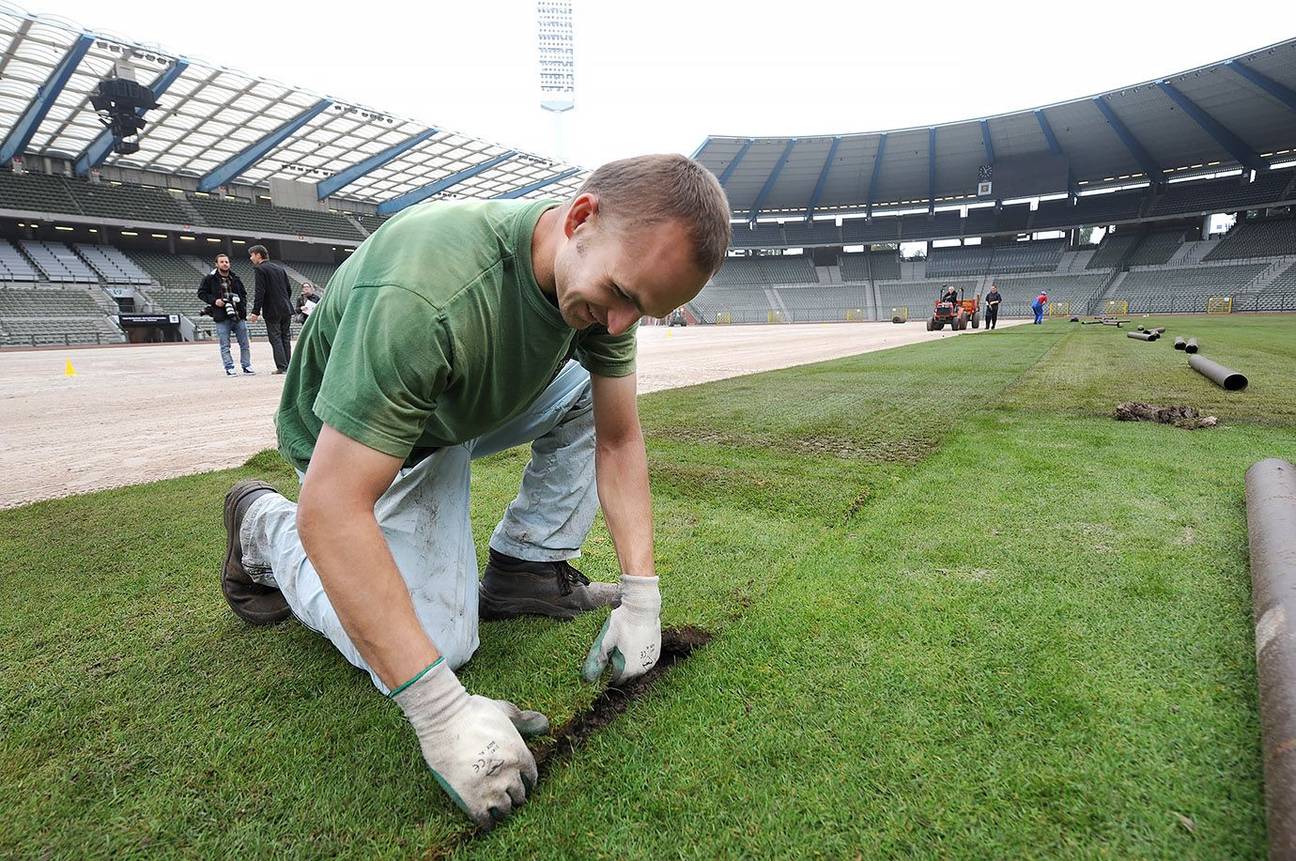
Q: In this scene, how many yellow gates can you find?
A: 7